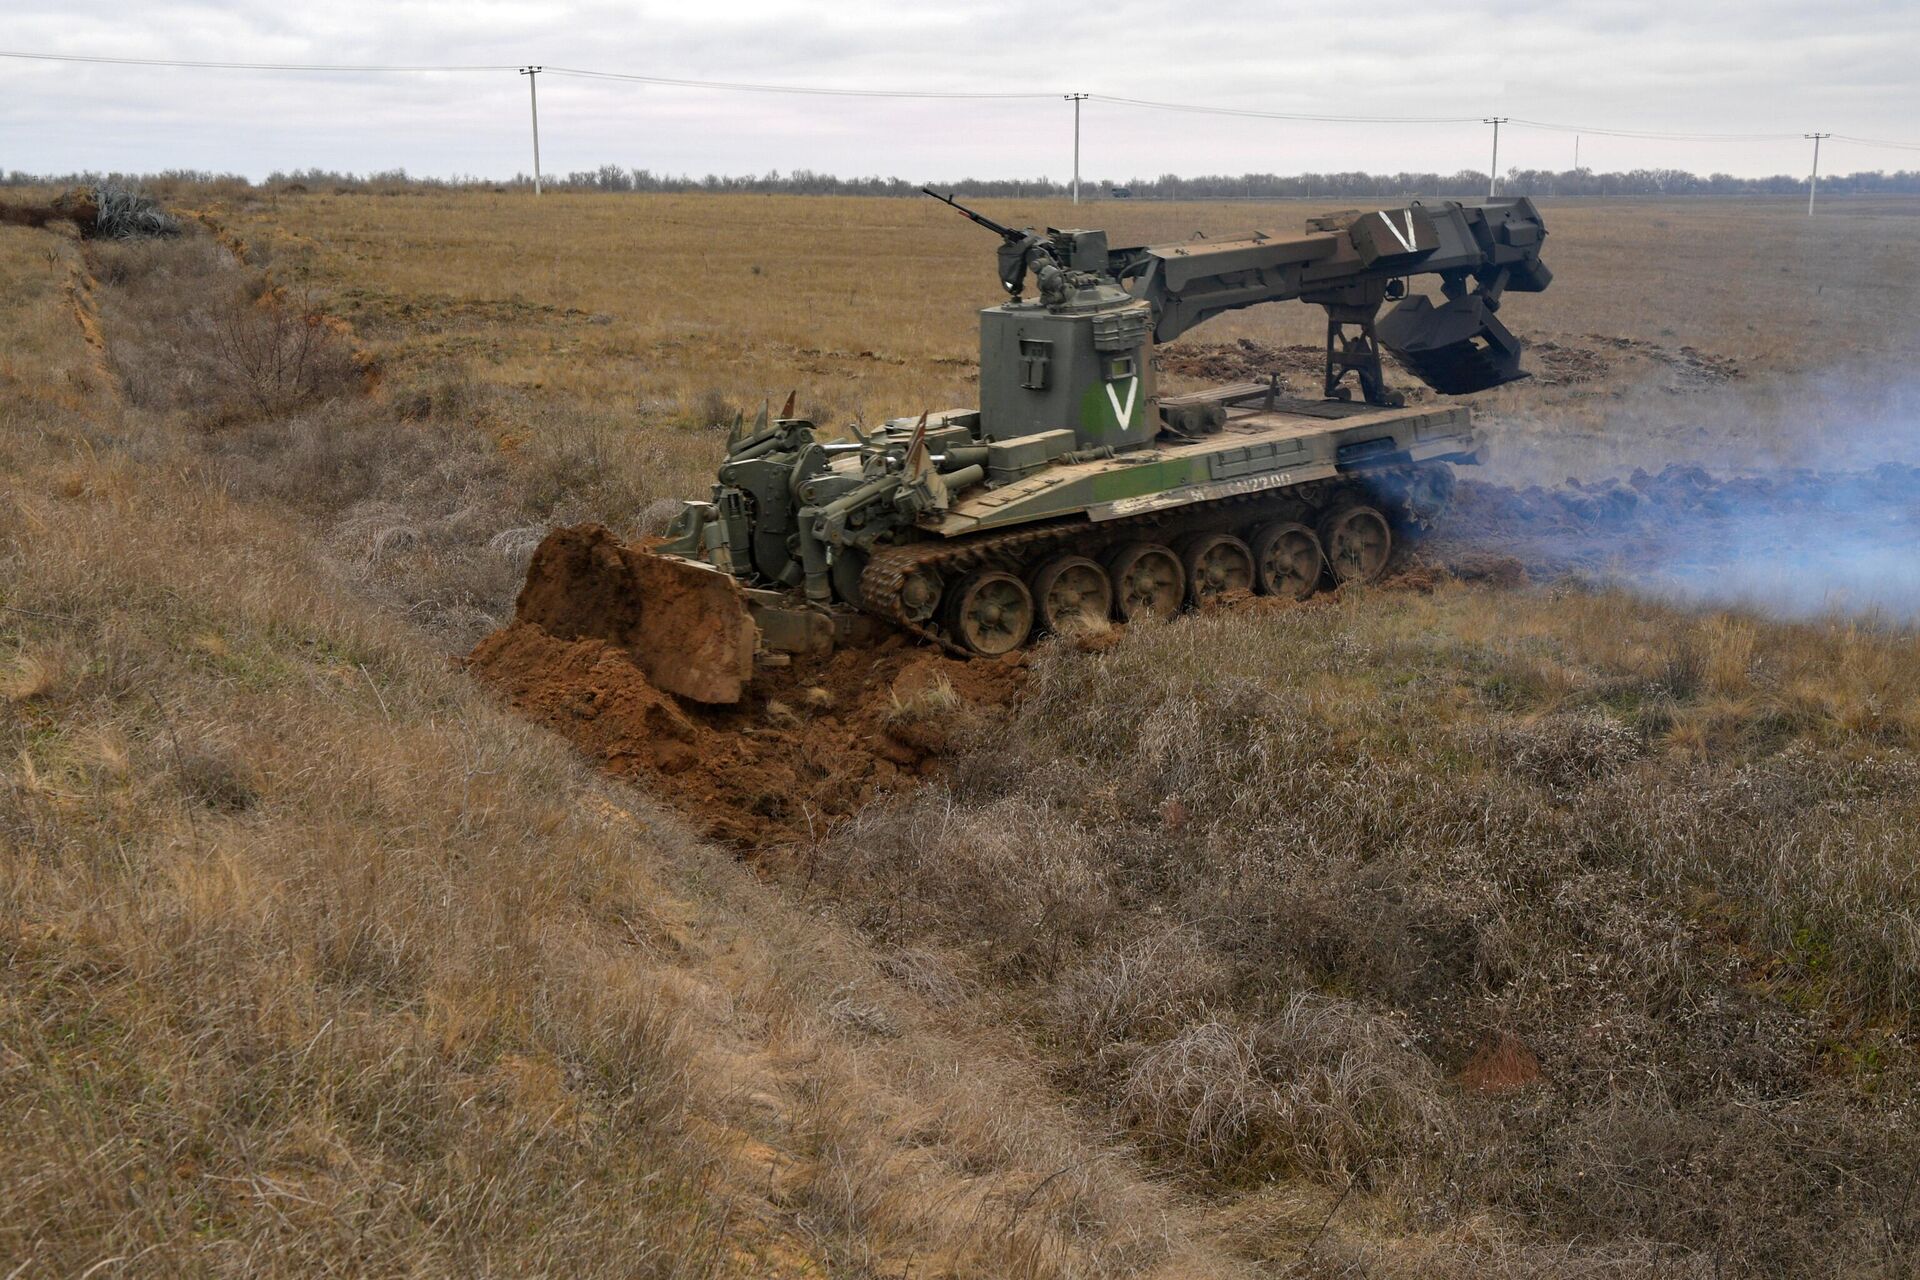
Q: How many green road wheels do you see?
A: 6